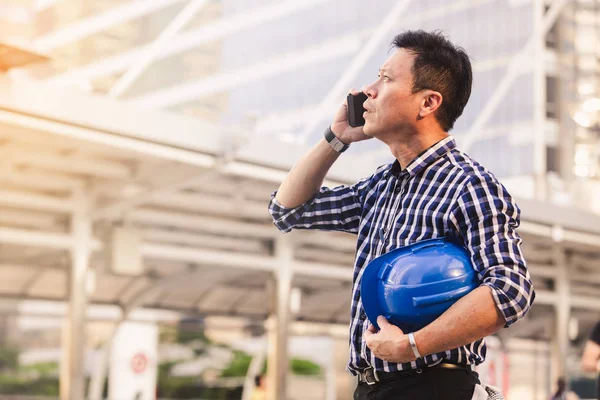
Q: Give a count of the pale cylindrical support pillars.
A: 3